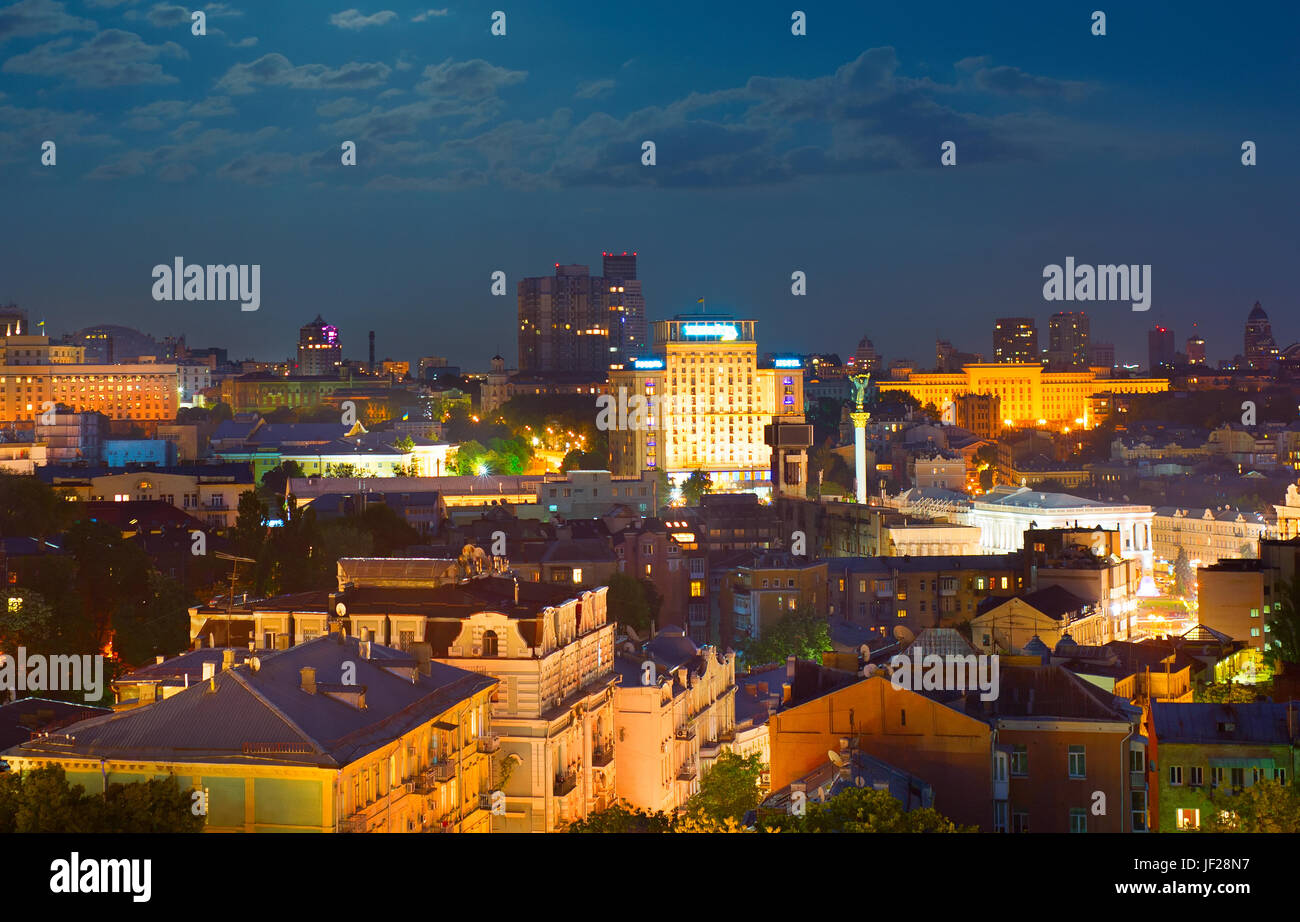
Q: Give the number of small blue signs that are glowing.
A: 2